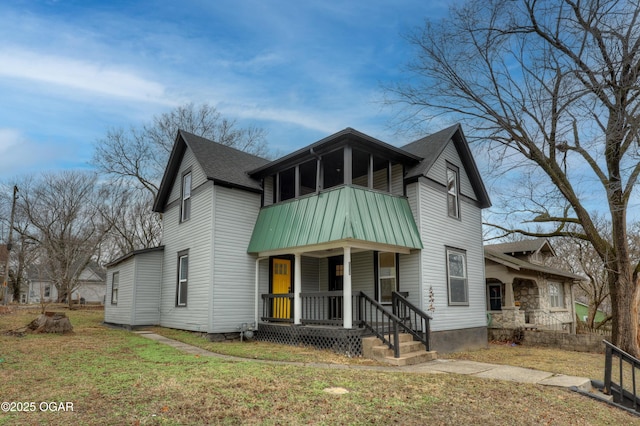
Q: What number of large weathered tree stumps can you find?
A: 1